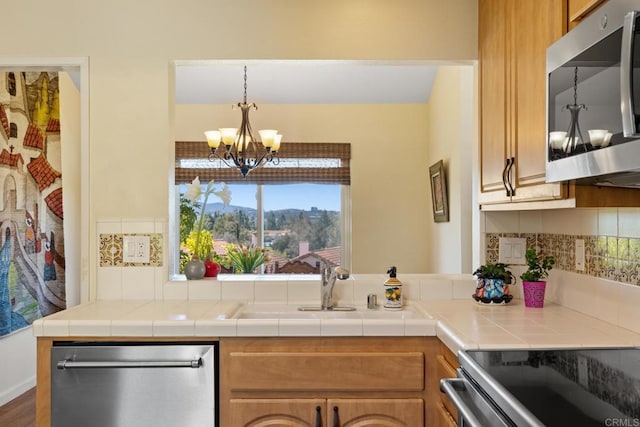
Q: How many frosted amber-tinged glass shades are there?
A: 5